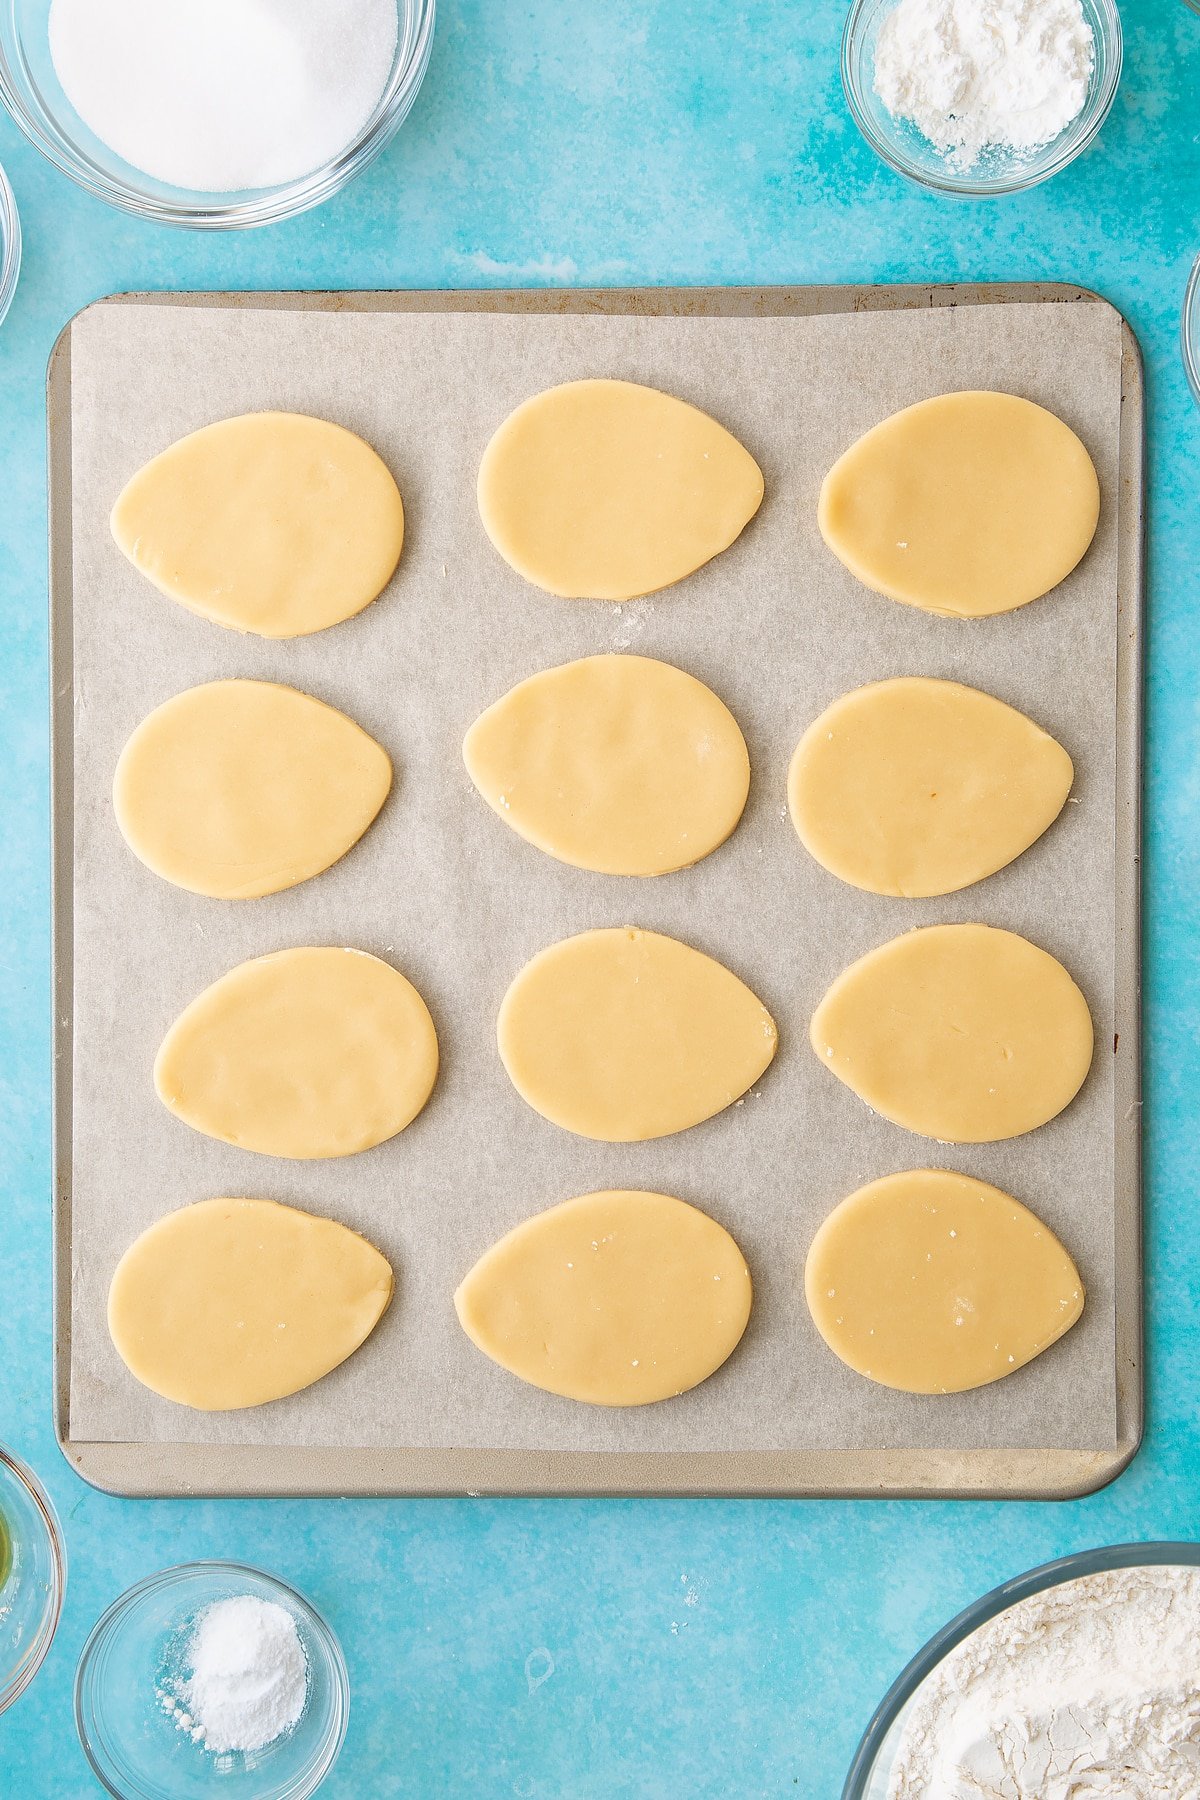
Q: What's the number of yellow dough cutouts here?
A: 12